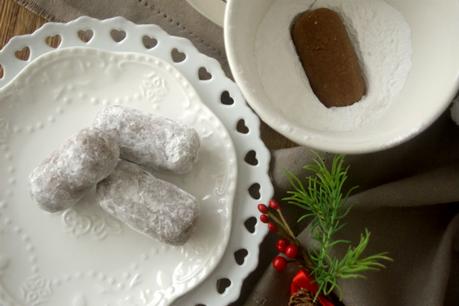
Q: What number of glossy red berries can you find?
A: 7